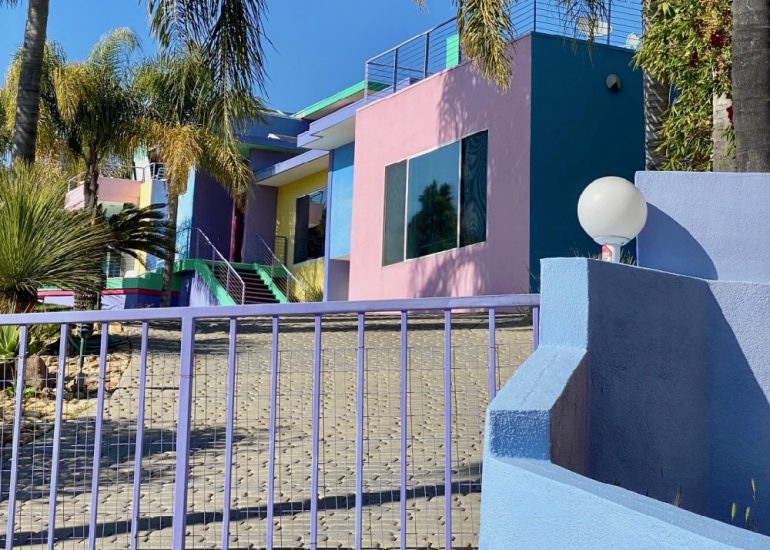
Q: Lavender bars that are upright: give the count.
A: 13